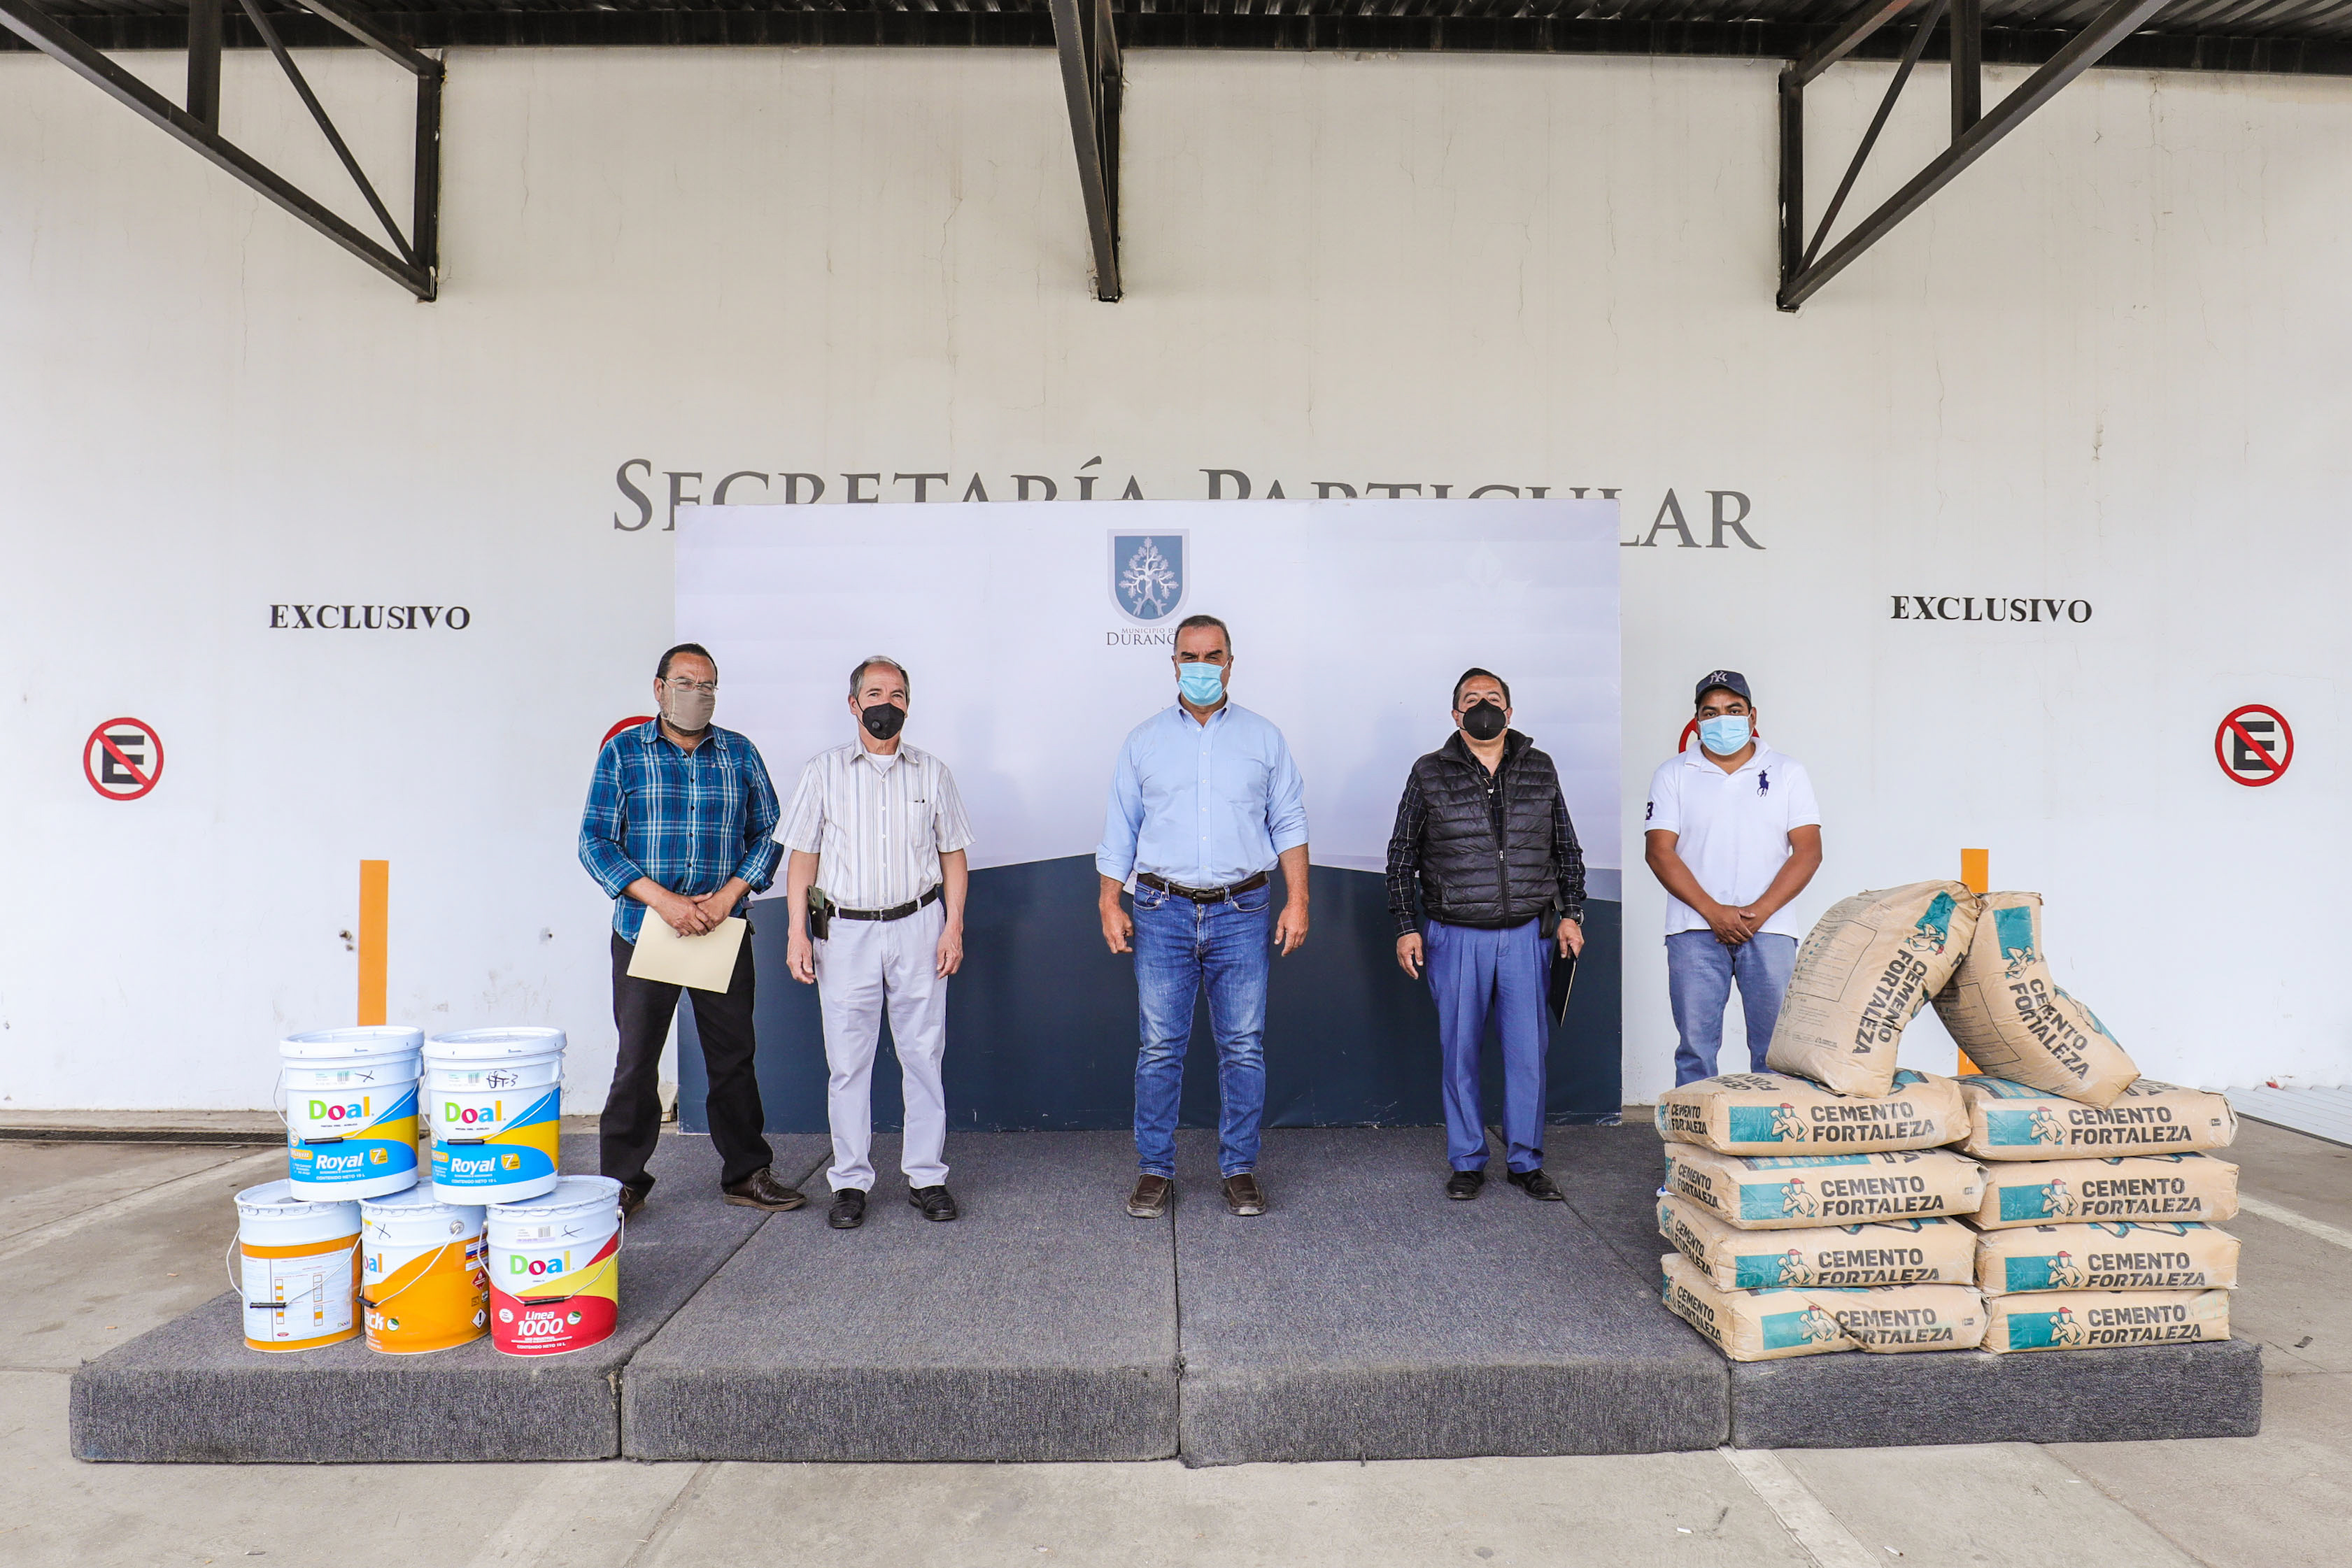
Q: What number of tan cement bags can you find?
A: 10